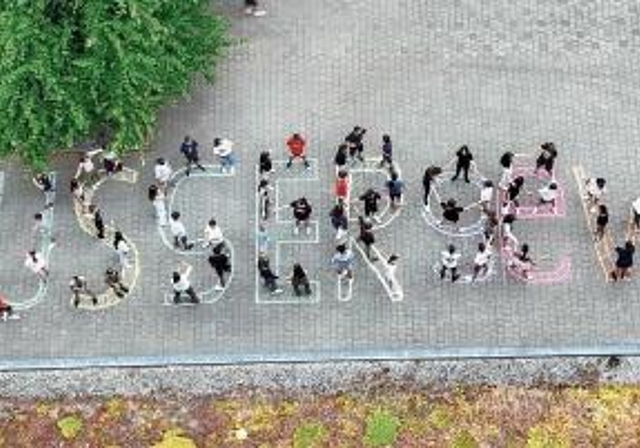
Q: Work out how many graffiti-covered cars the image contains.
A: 0